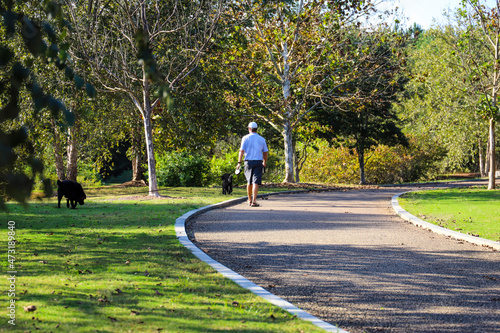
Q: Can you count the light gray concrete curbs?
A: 2